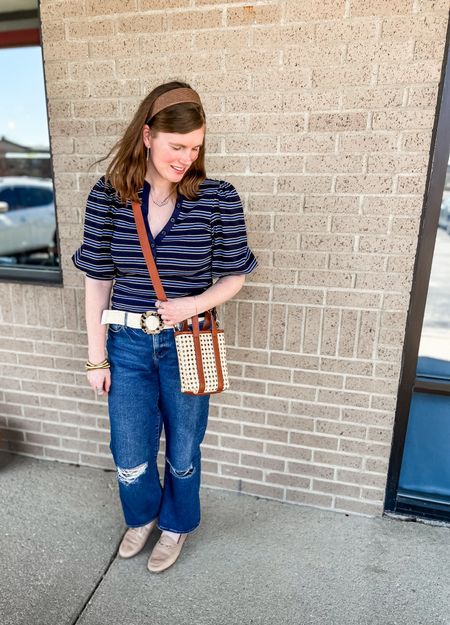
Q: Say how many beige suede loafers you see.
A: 2